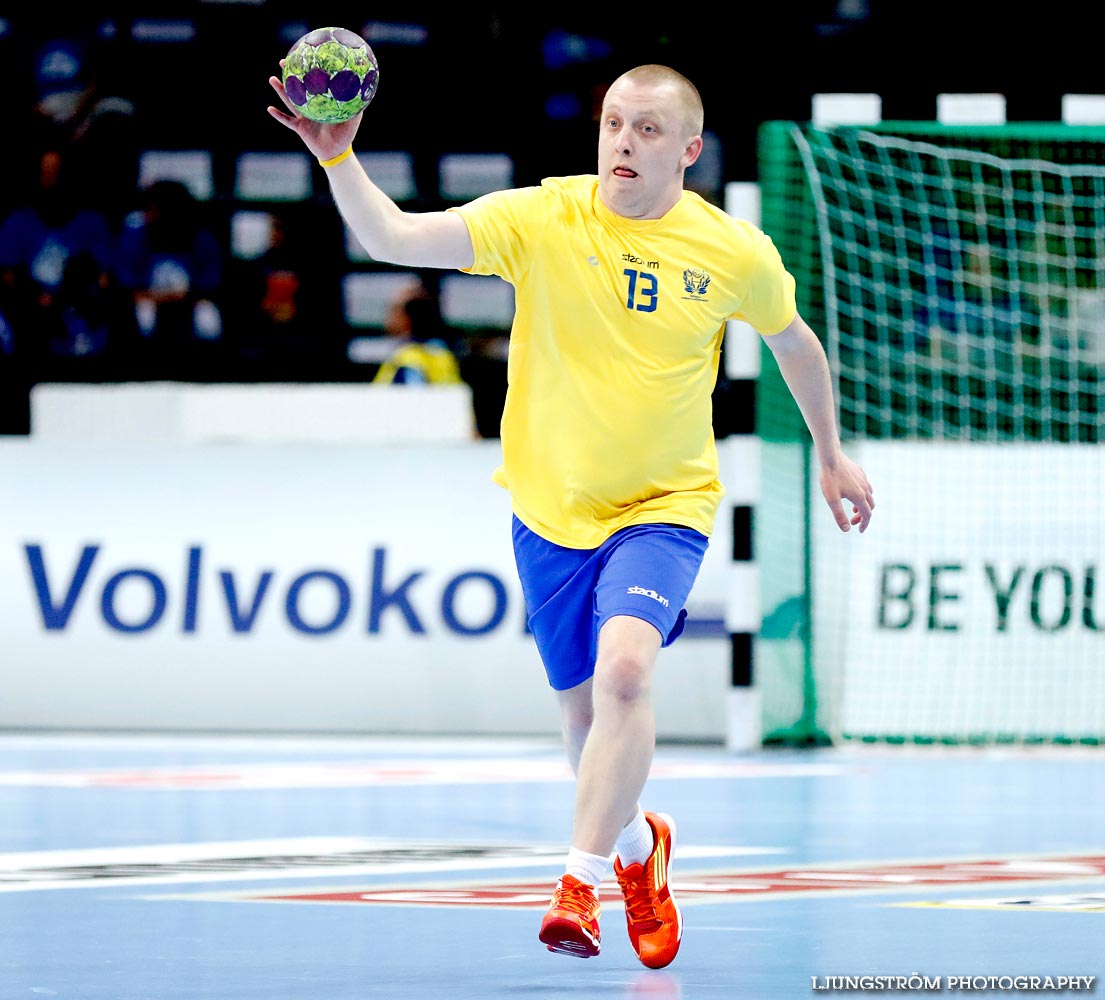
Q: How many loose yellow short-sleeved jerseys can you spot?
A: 1